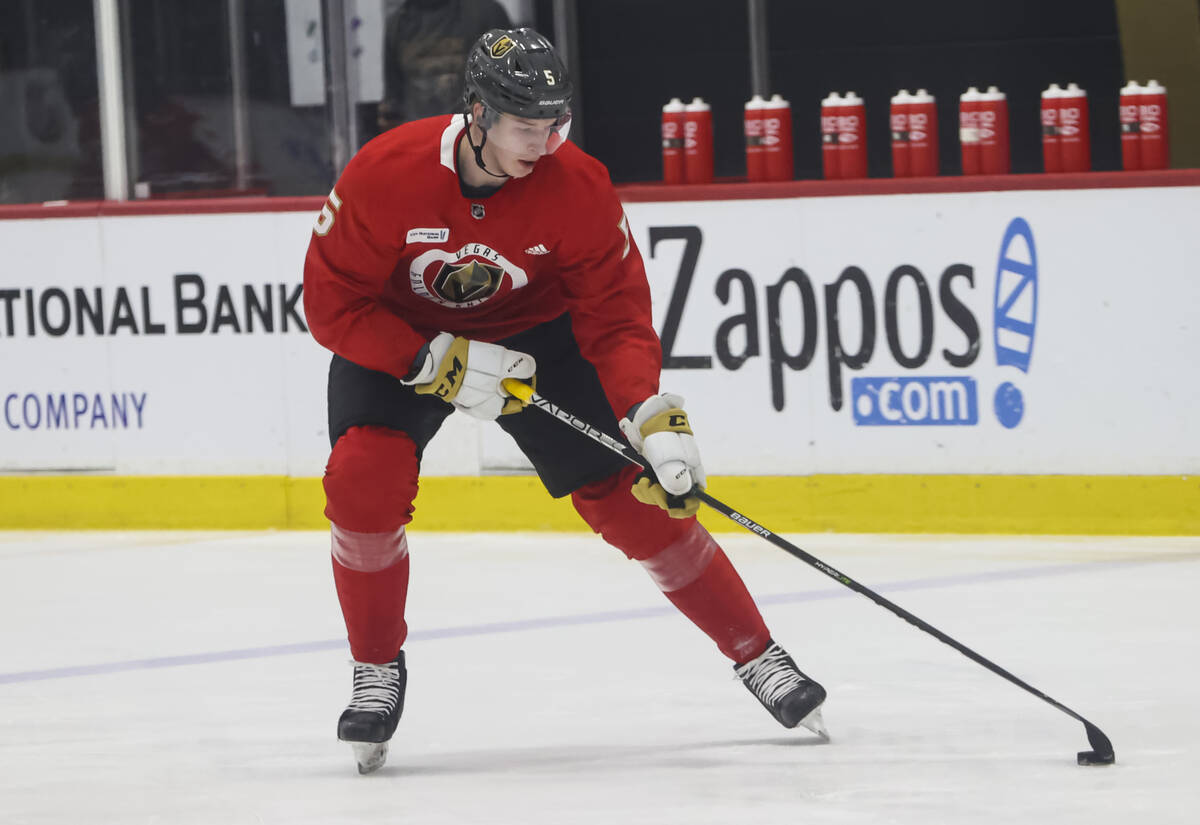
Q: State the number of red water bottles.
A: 14